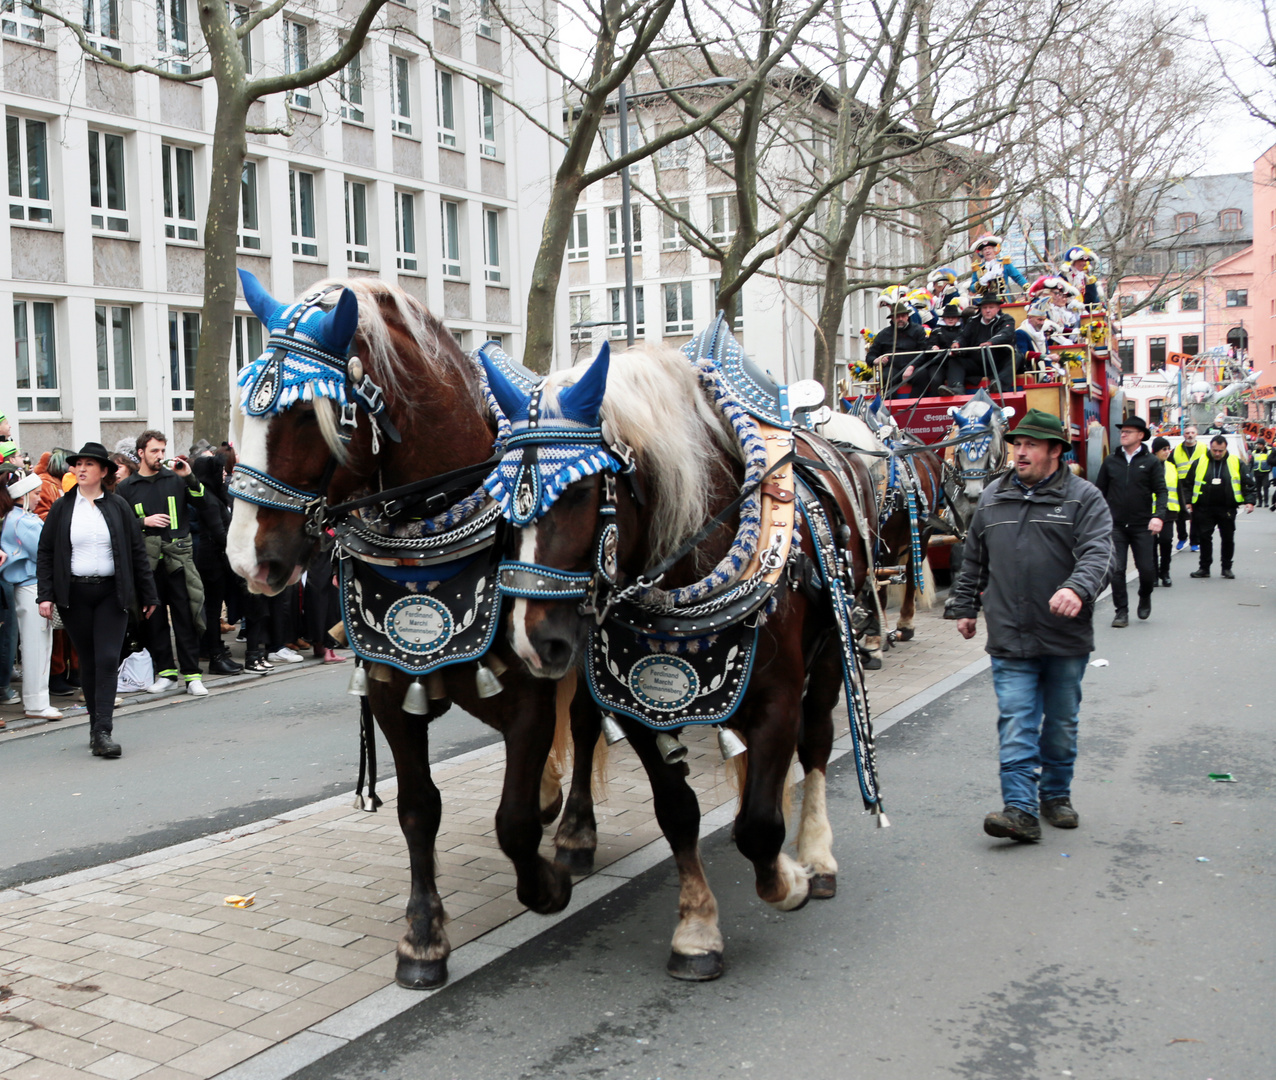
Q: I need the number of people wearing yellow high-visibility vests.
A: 4